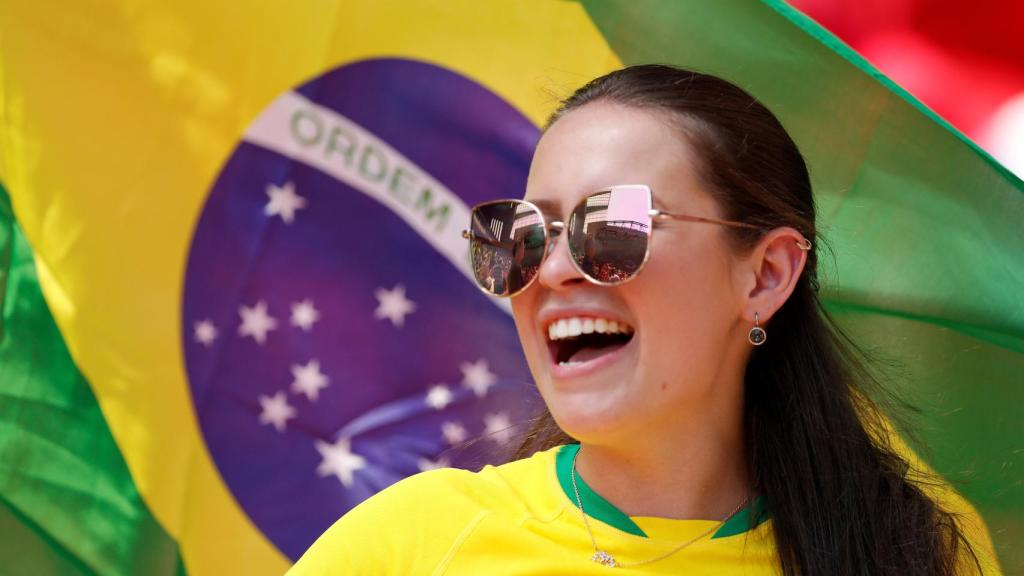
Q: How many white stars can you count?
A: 13